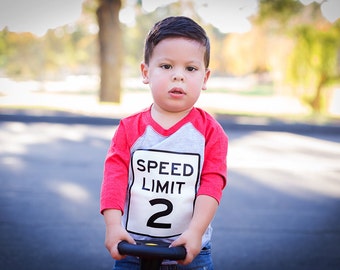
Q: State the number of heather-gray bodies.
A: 1